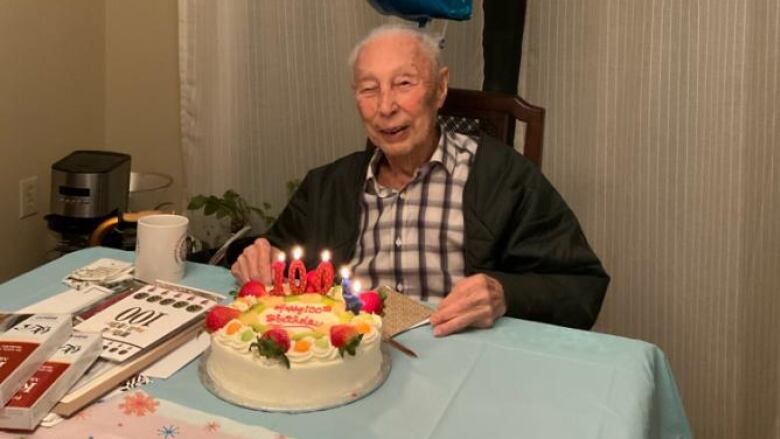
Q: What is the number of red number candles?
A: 3